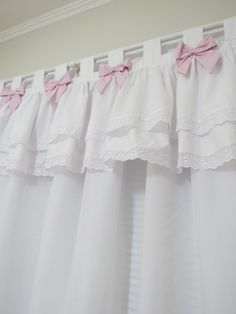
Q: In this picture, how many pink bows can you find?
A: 4